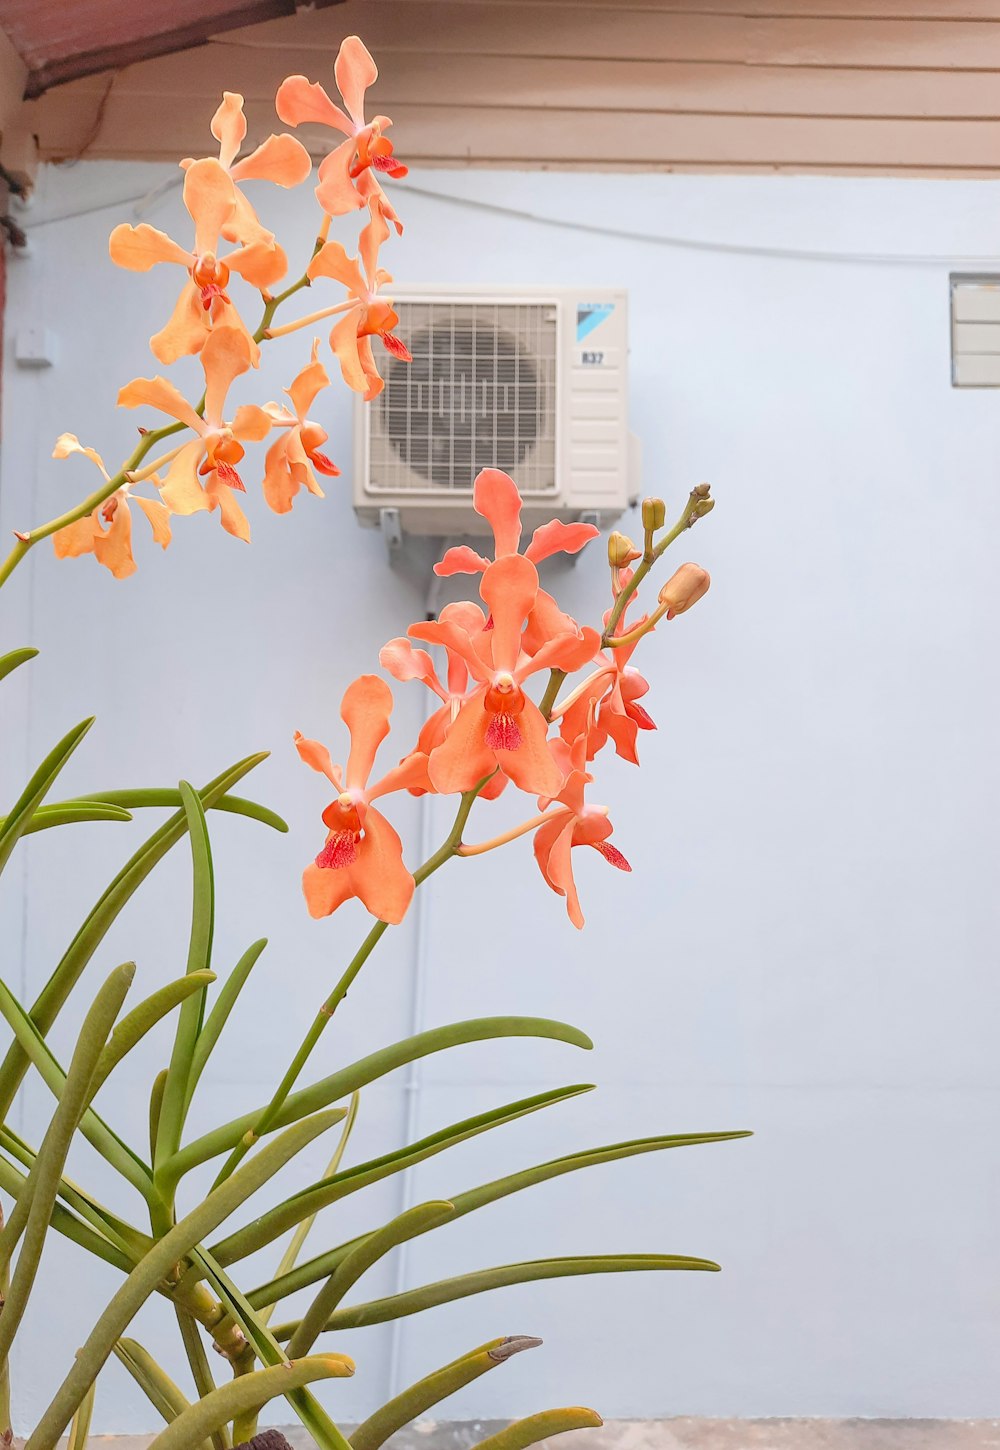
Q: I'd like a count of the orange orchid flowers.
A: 13